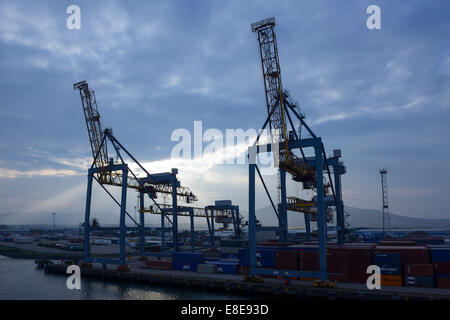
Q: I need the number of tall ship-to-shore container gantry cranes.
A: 2